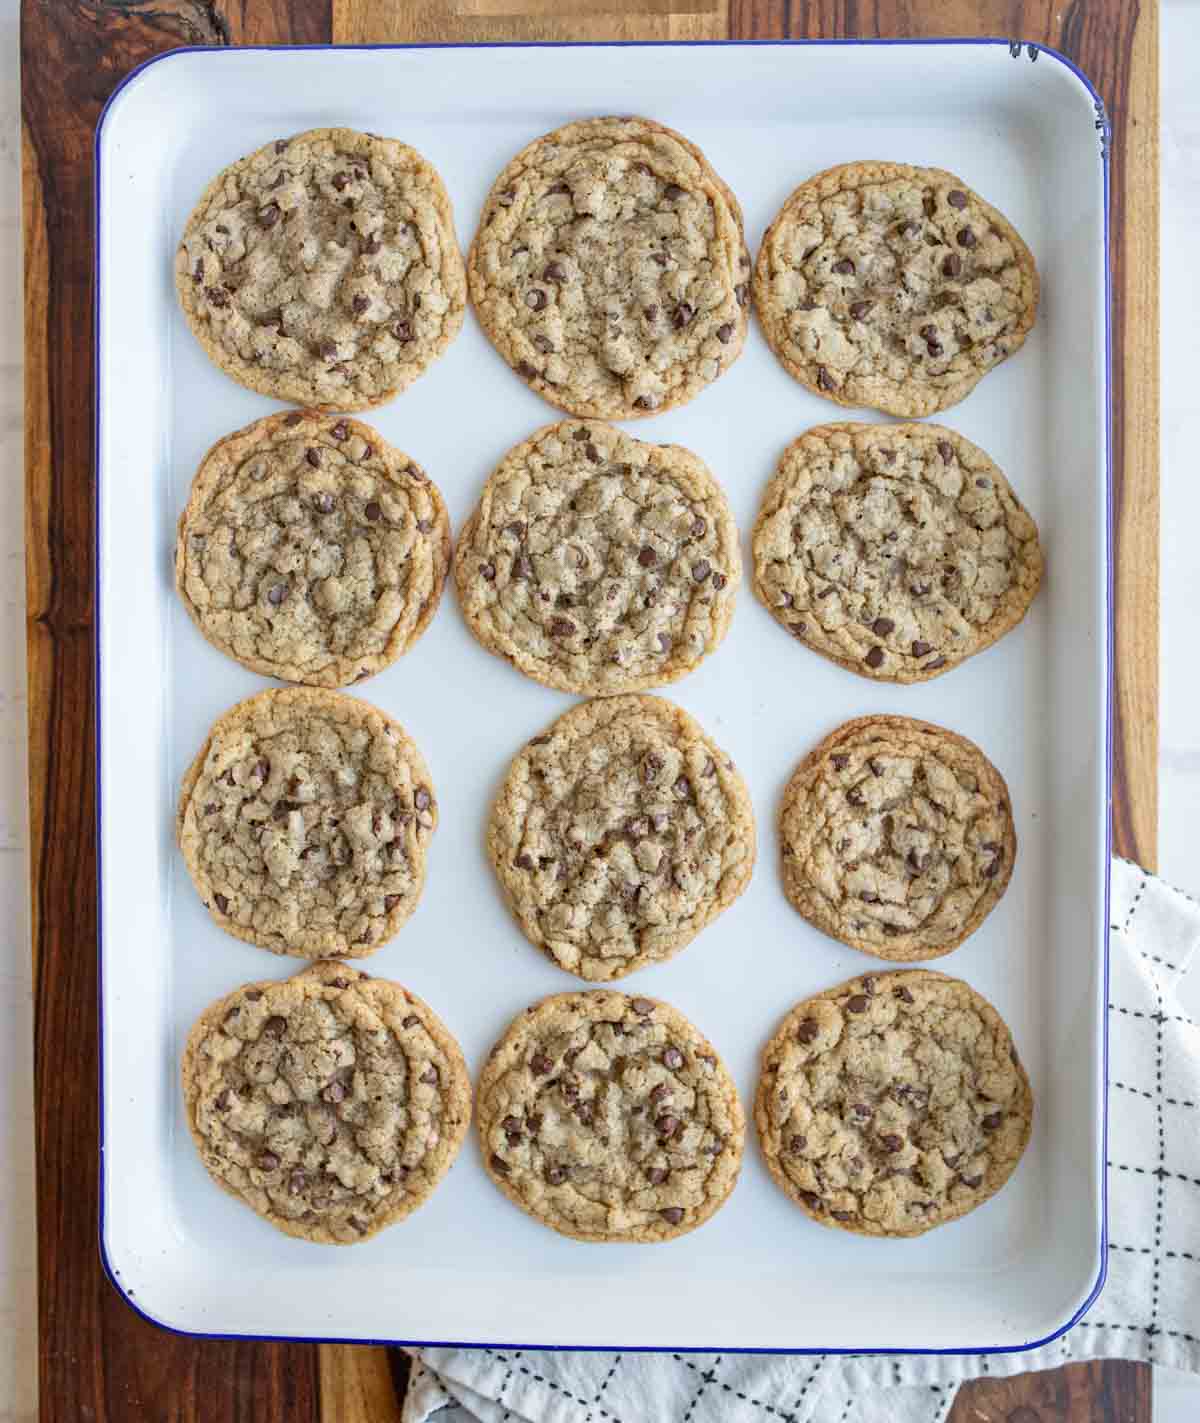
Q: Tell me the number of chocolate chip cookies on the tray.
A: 12